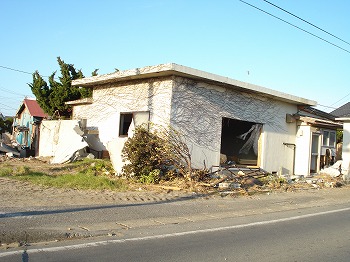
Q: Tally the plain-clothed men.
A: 0